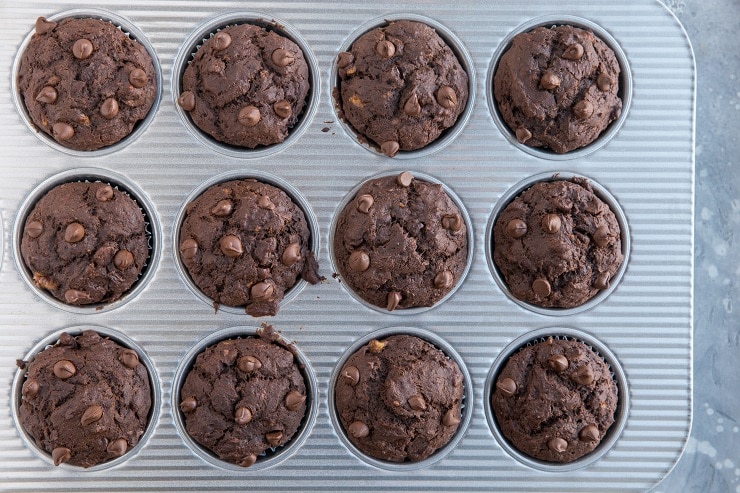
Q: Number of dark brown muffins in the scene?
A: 12